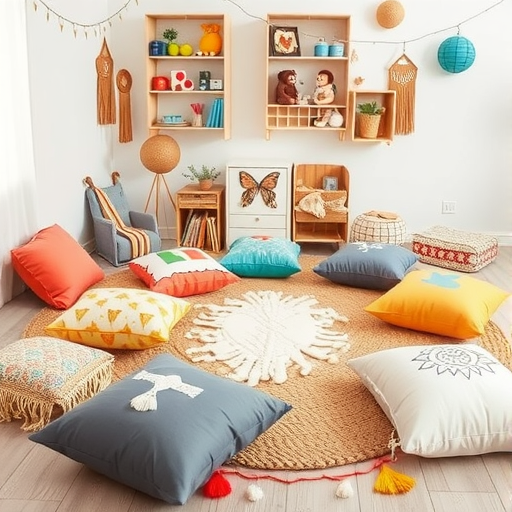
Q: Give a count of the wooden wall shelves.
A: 3